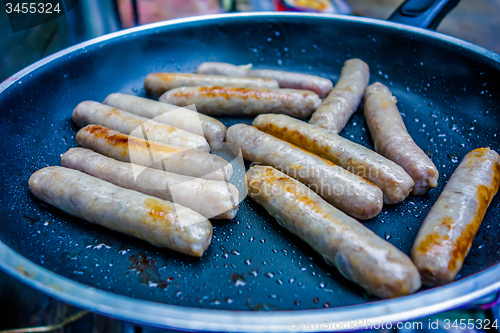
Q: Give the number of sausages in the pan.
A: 14